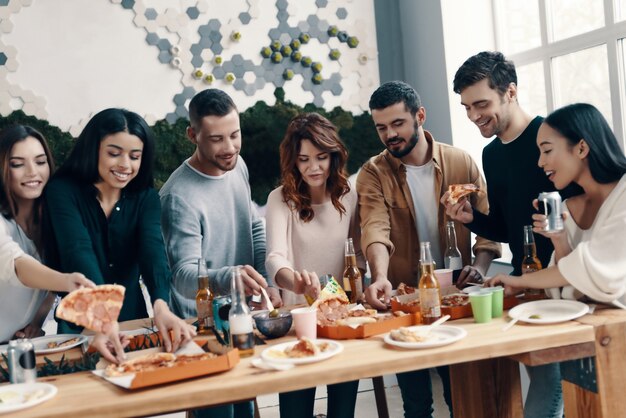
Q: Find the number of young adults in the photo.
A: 7